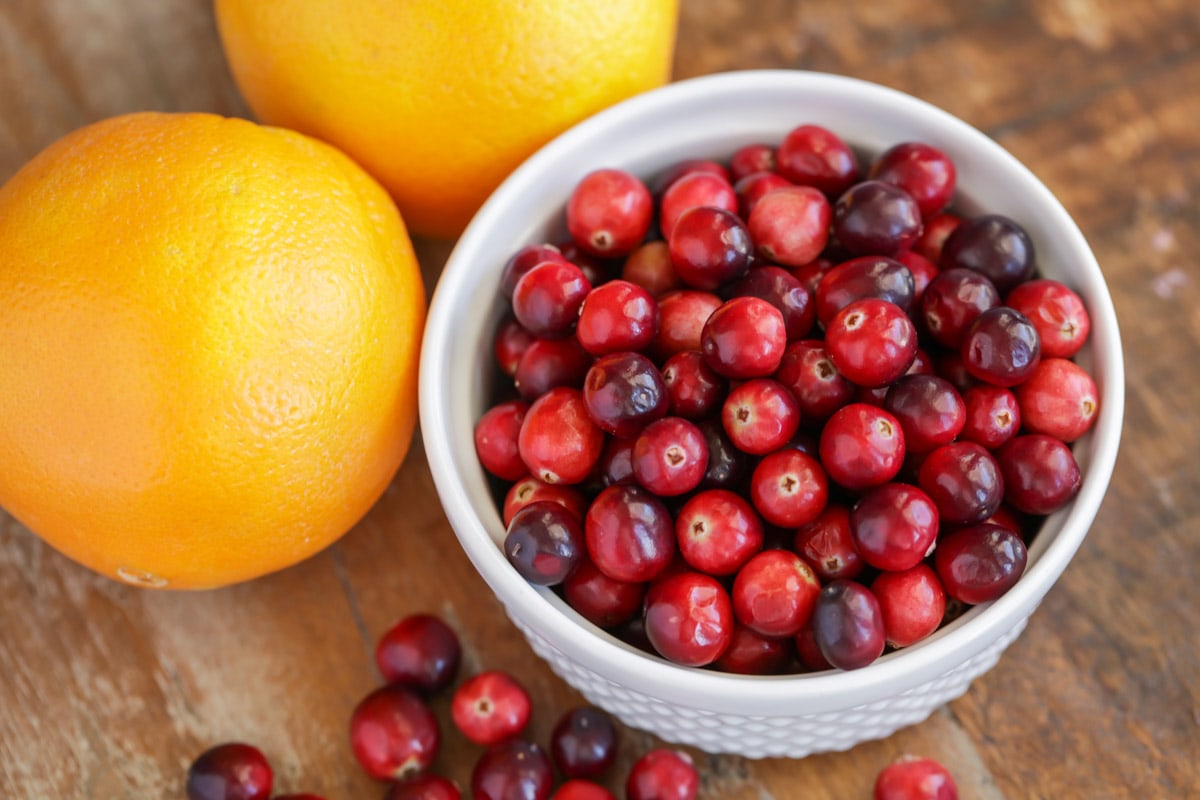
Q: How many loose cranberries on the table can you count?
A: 11